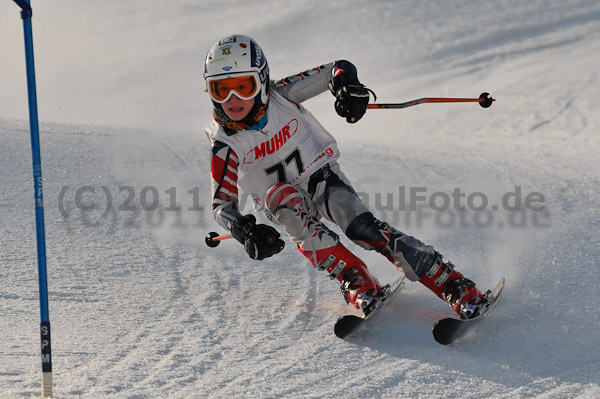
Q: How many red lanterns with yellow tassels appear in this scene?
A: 0